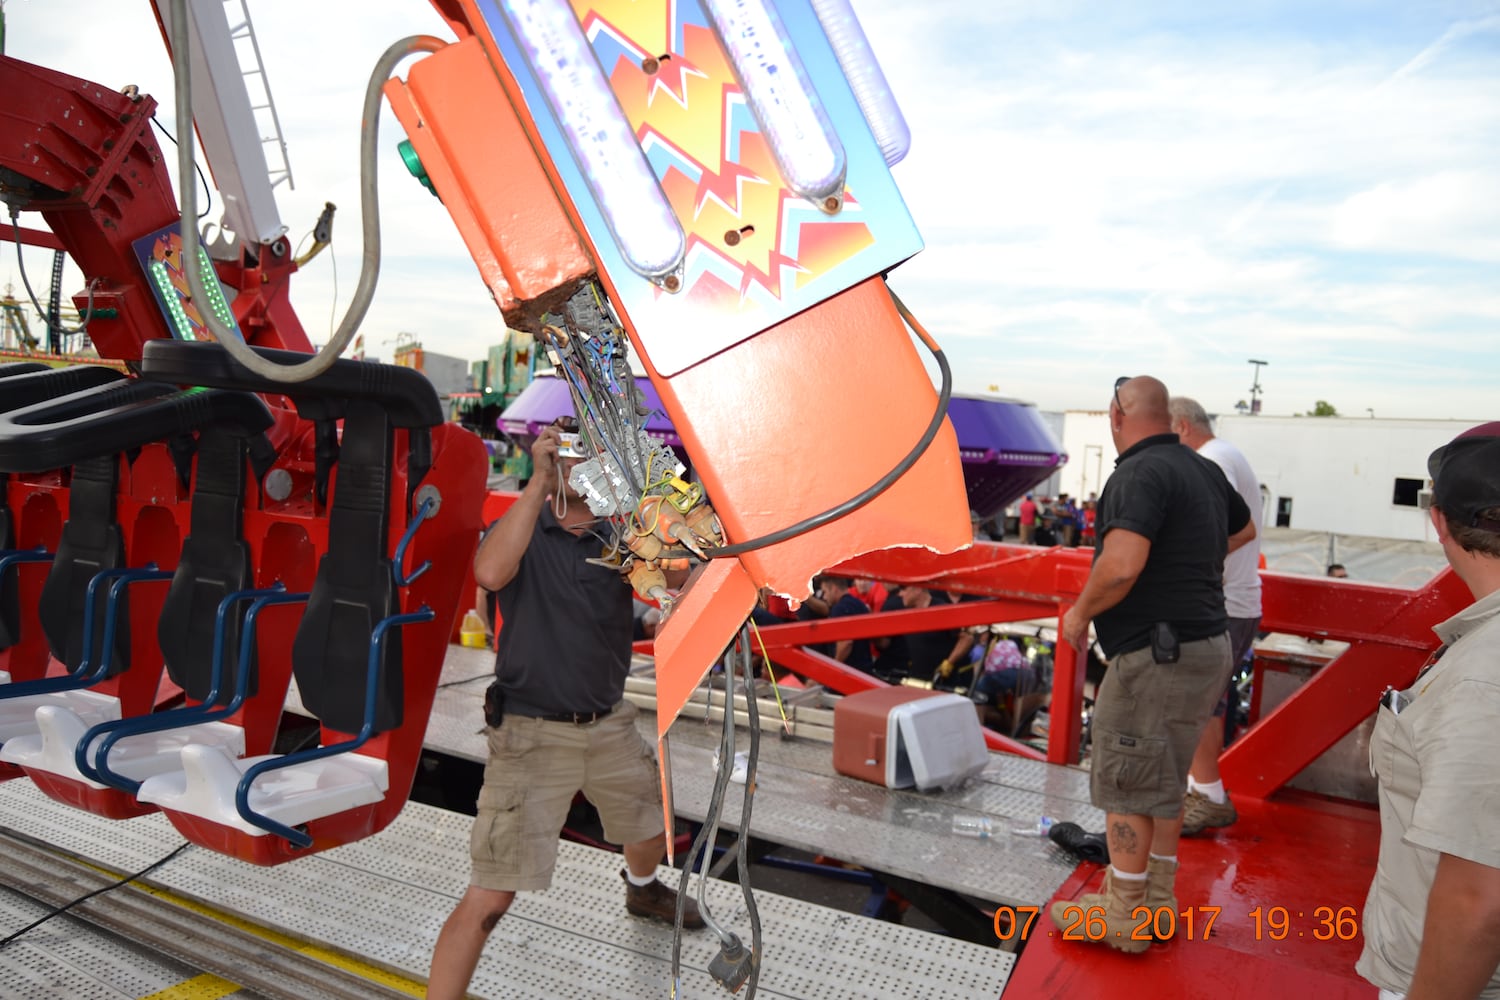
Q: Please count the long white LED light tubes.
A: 3